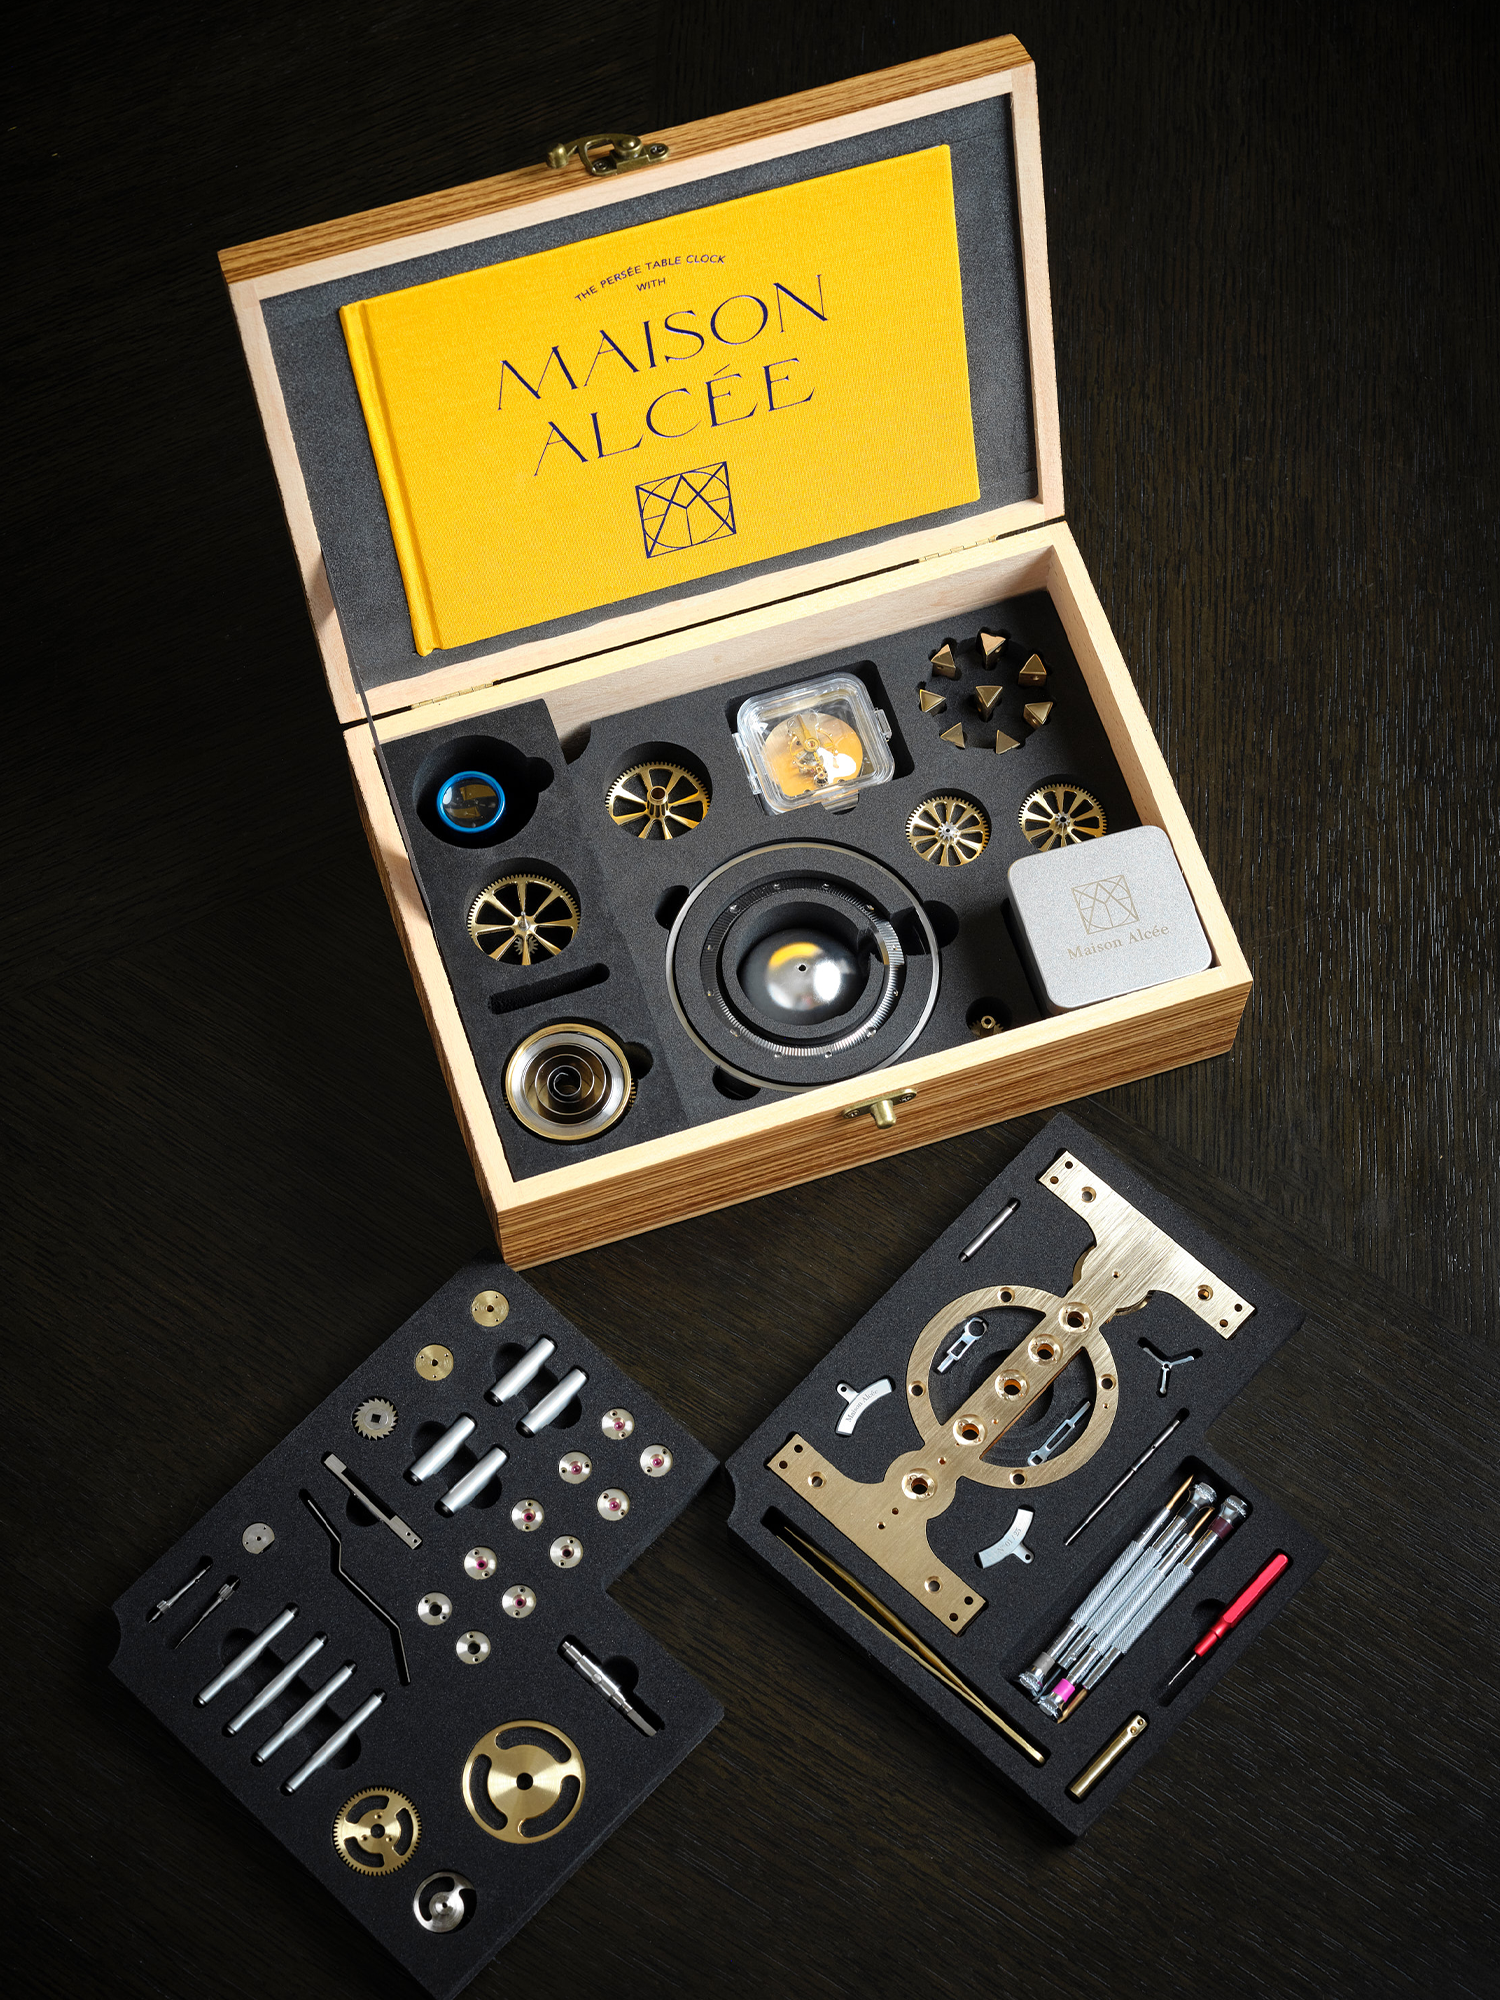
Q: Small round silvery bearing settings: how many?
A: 10